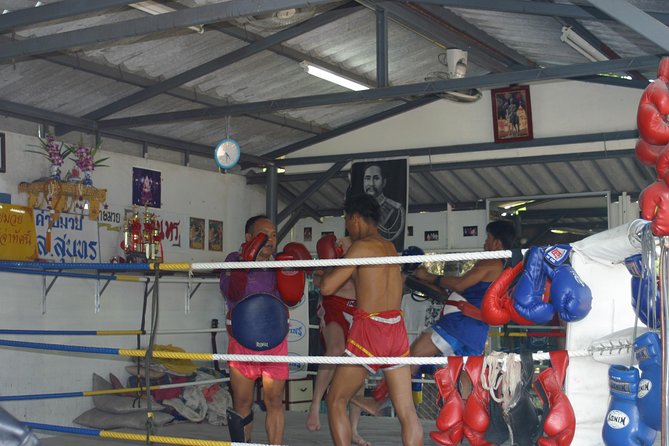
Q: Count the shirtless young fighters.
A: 2